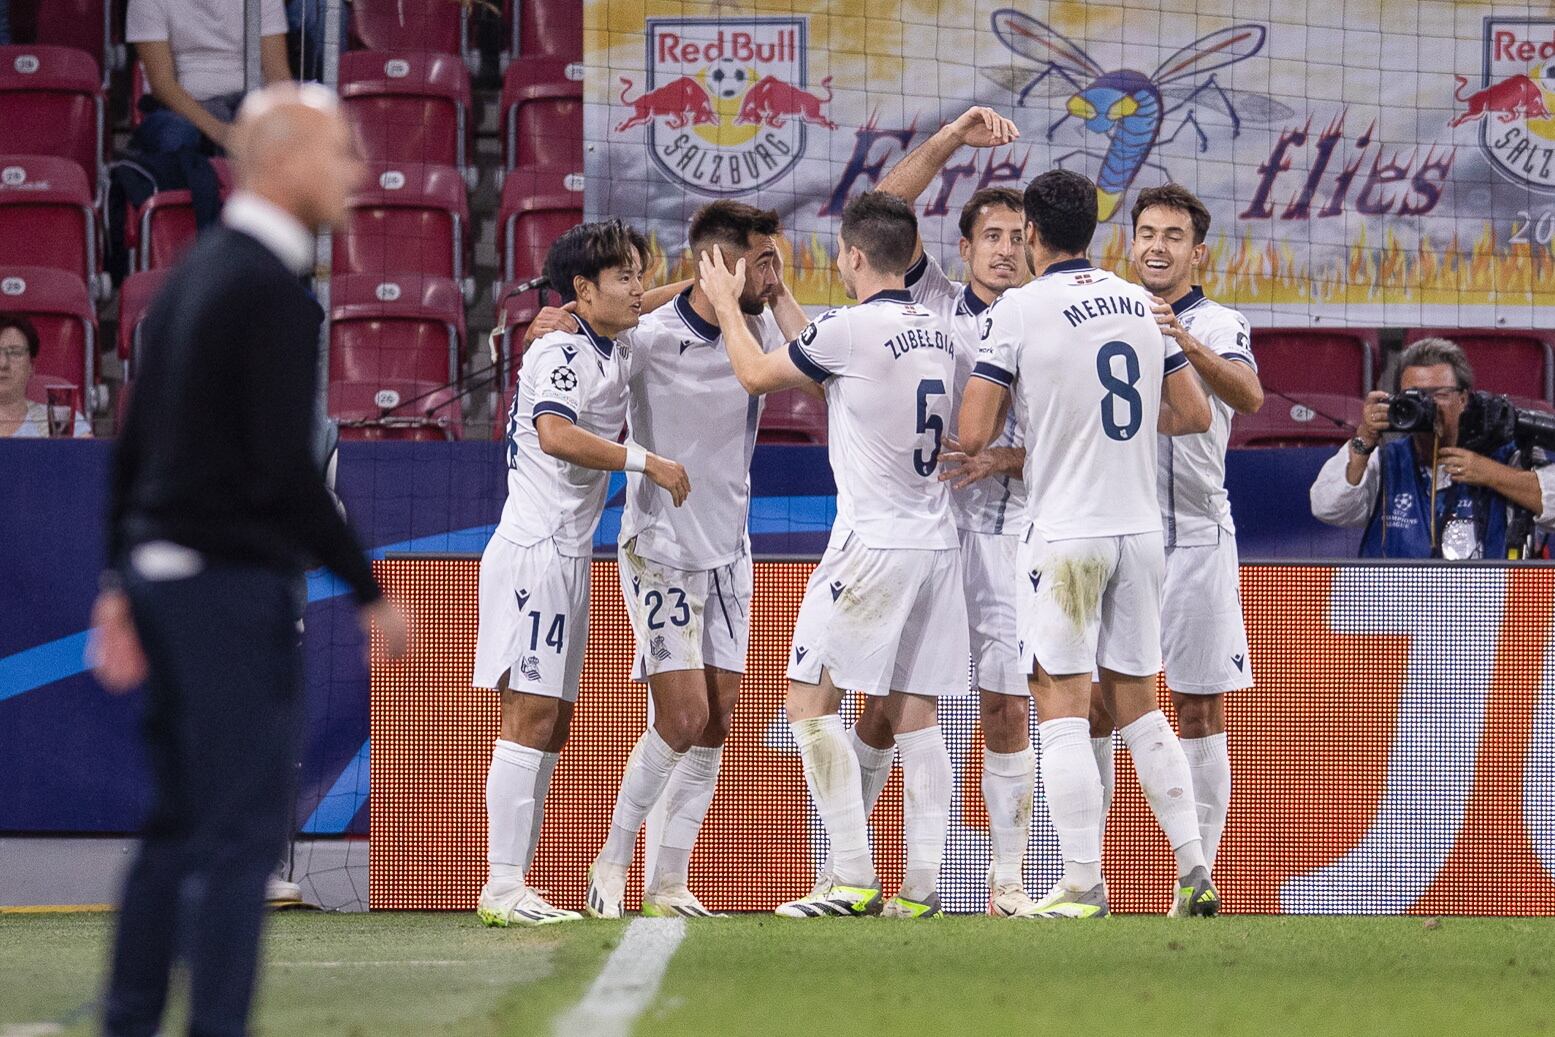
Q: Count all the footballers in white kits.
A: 6